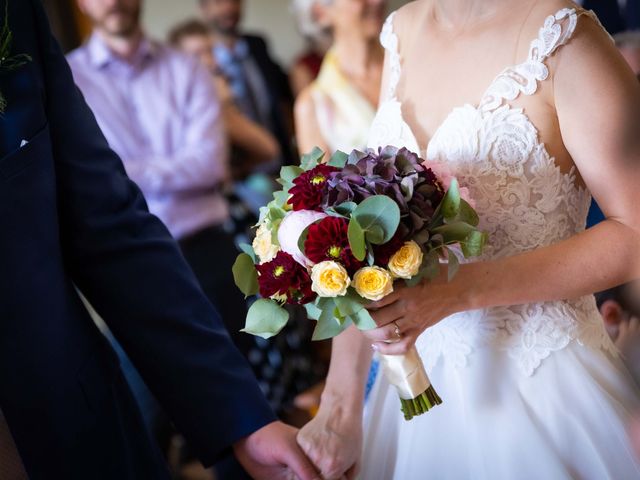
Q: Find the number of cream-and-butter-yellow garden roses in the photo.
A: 4